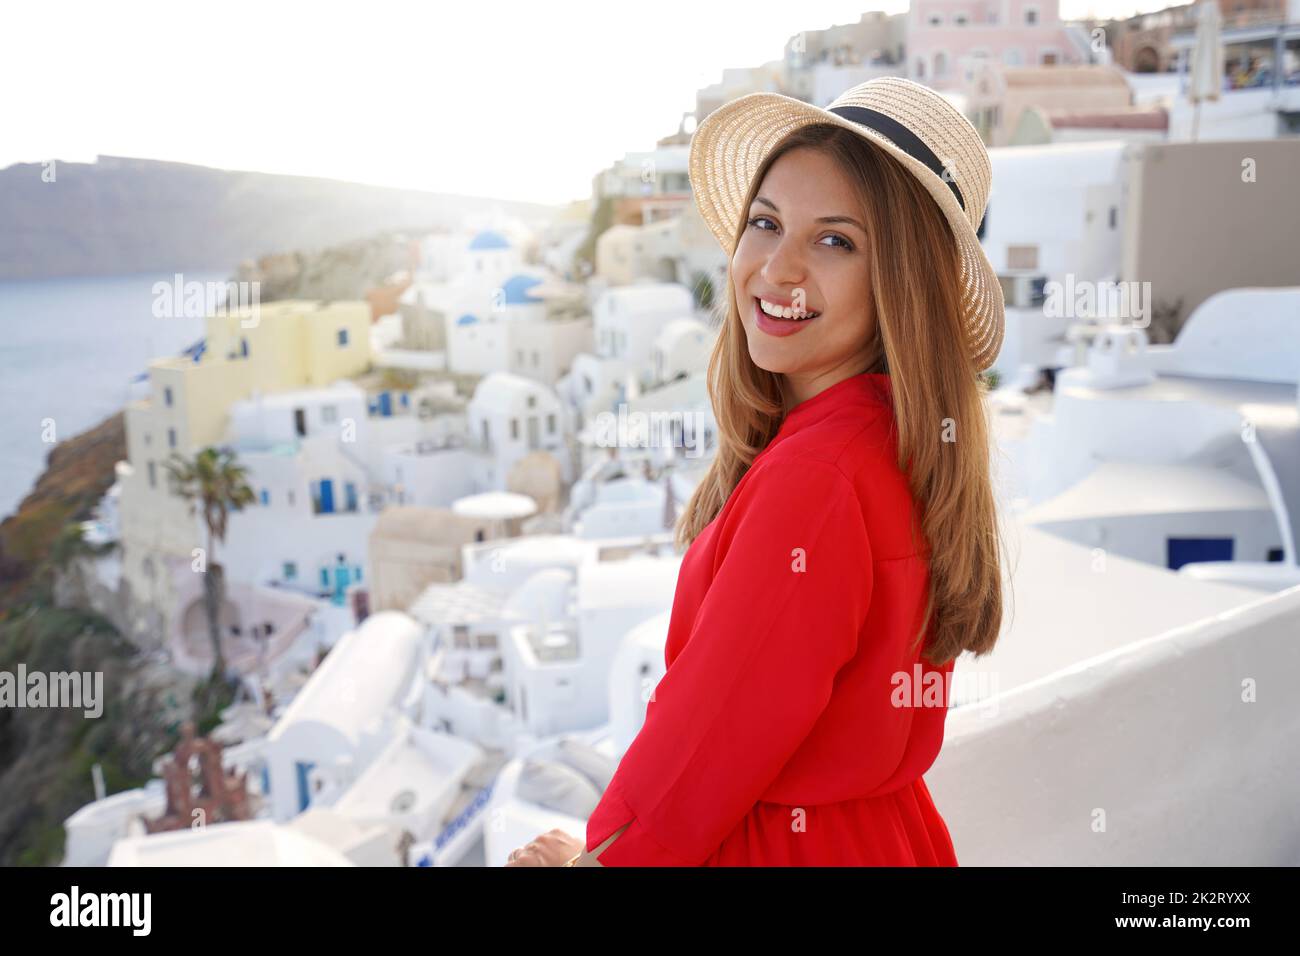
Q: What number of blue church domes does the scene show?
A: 3